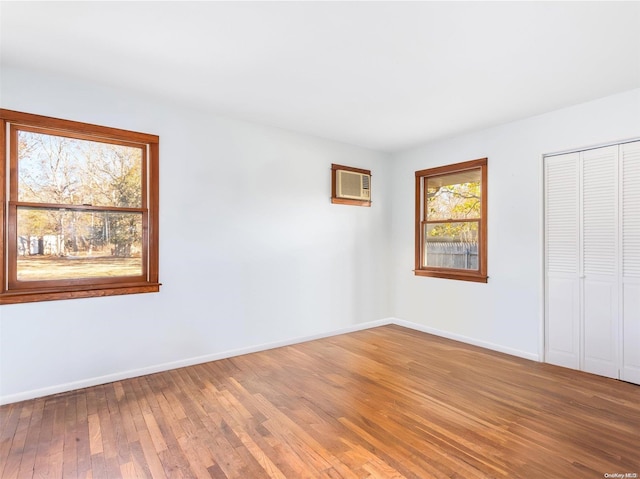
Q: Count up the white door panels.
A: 3